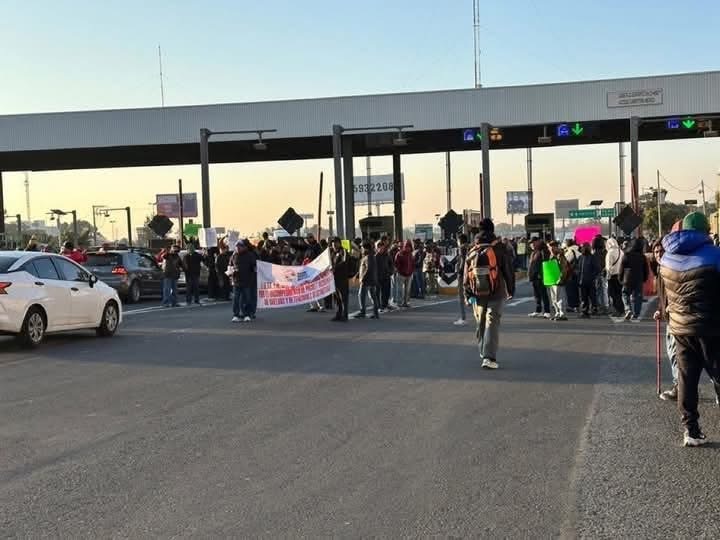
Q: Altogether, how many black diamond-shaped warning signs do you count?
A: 4